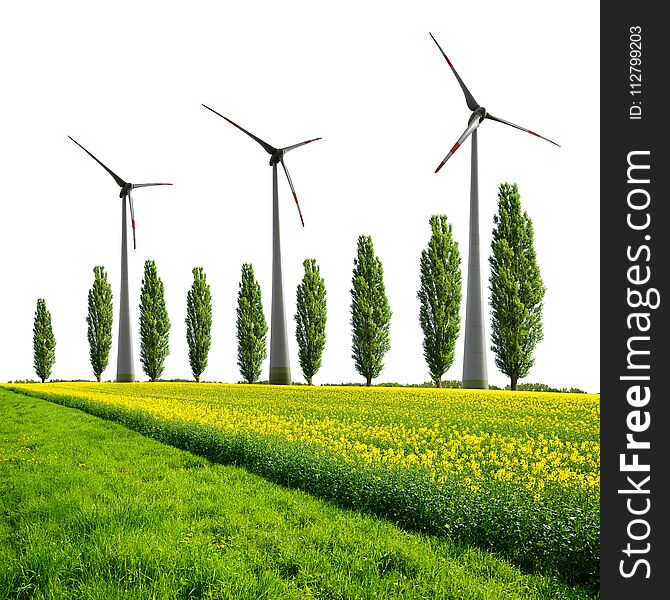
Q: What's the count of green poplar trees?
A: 9